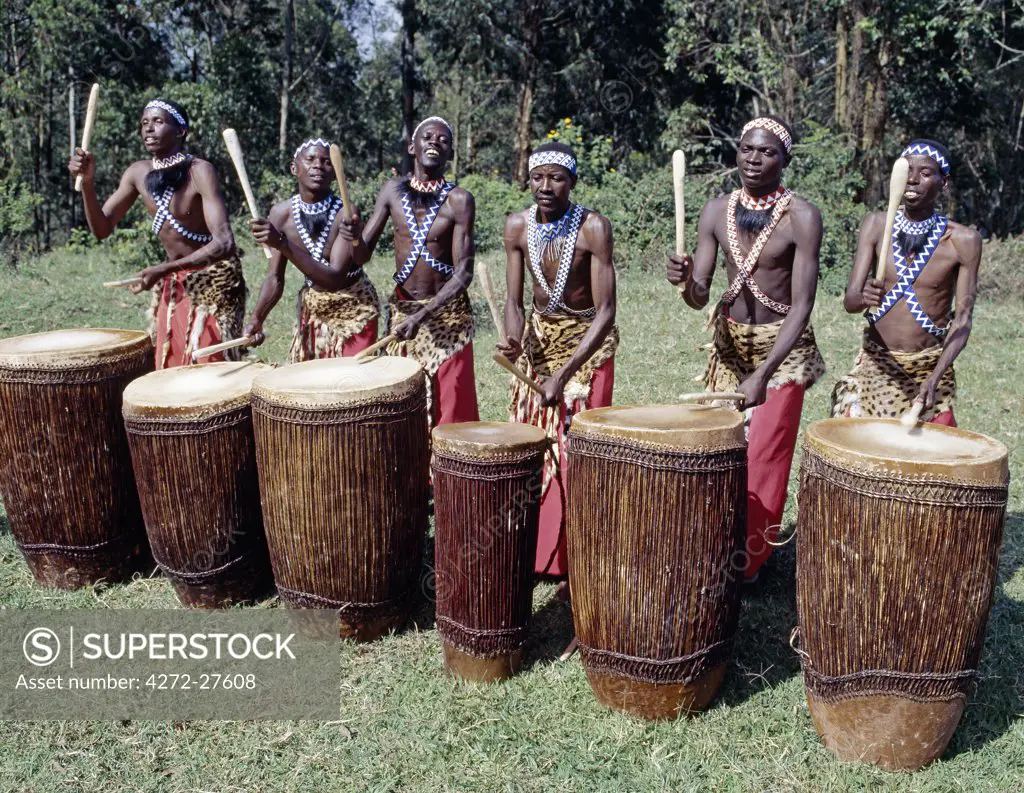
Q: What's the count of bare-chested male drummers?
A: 6